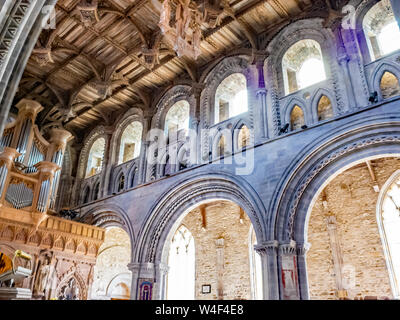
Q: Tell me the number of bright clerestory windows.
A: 6